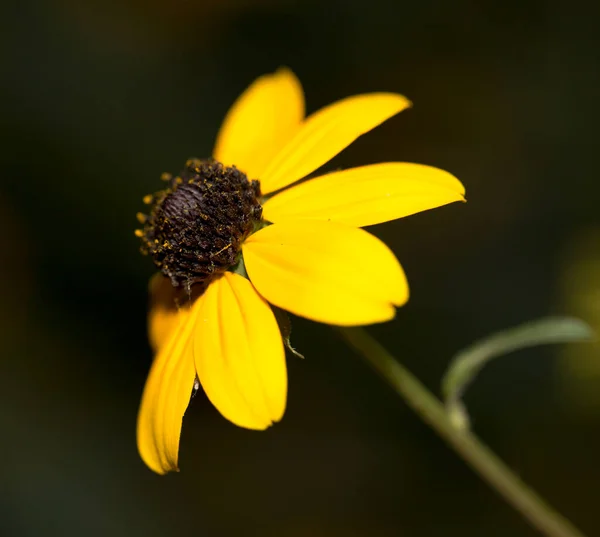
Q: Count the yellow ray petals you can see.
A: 7